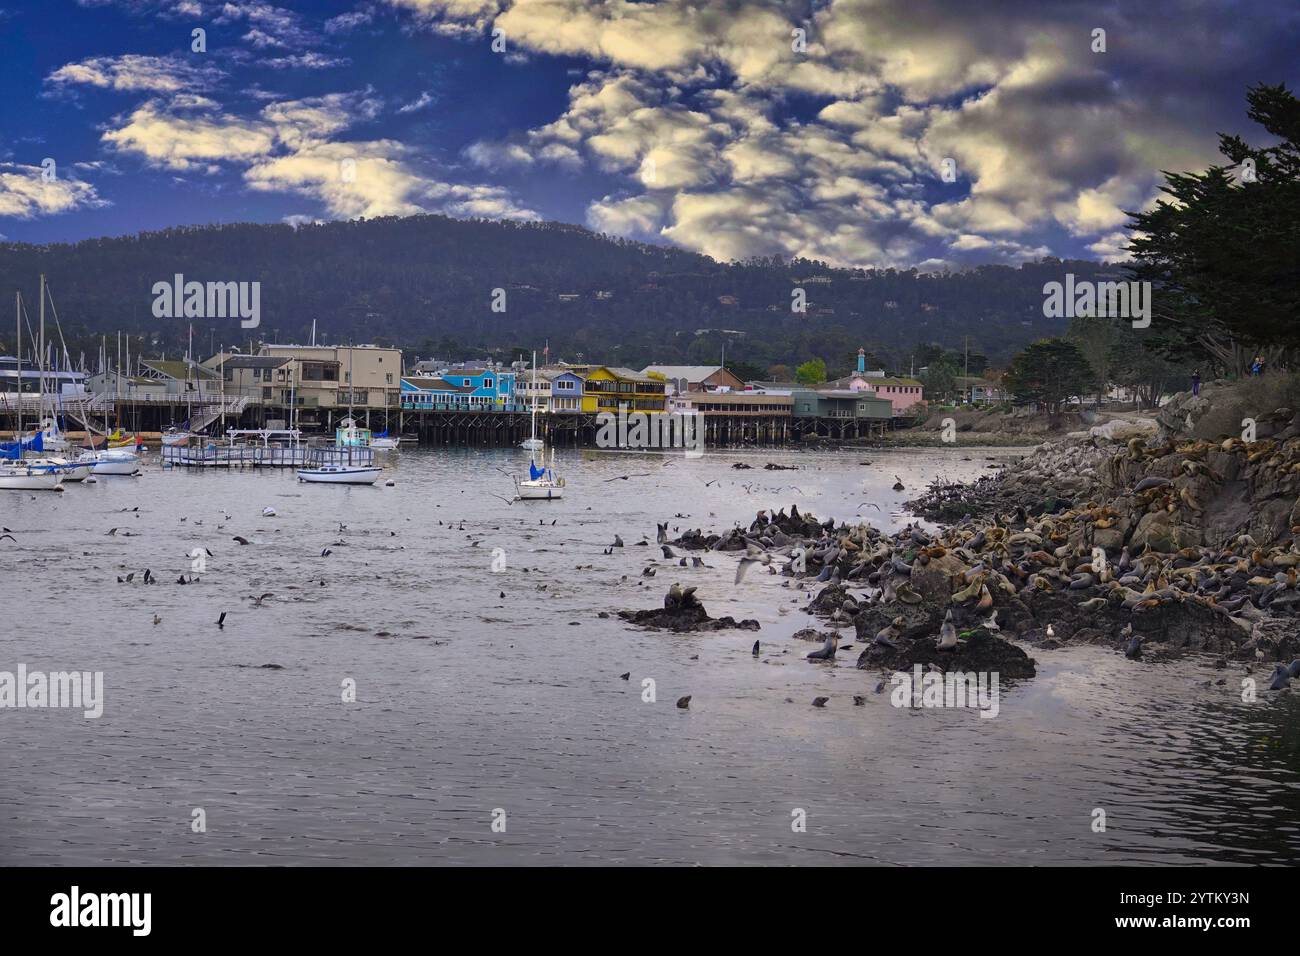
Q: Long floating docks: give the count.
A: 1